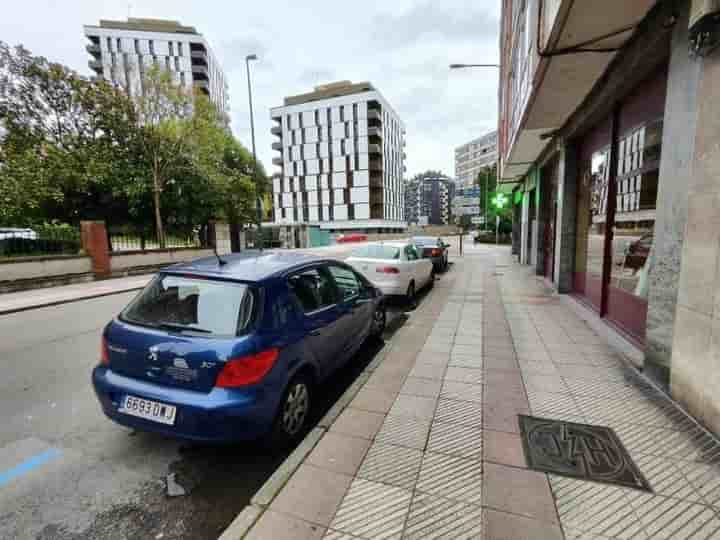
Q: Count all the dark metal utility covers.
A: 1